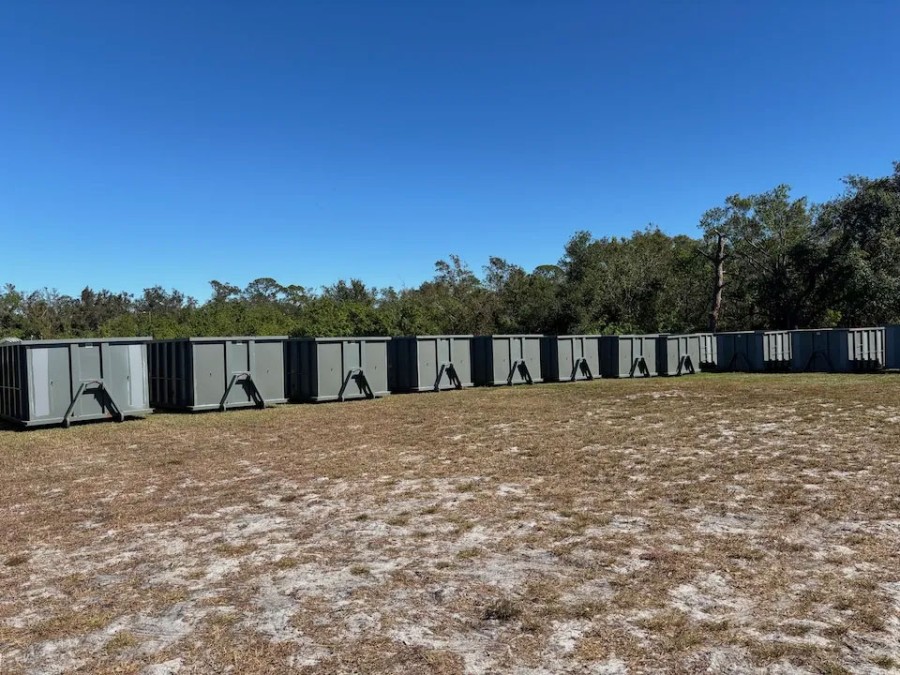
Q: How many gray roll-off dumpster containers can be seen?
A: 11